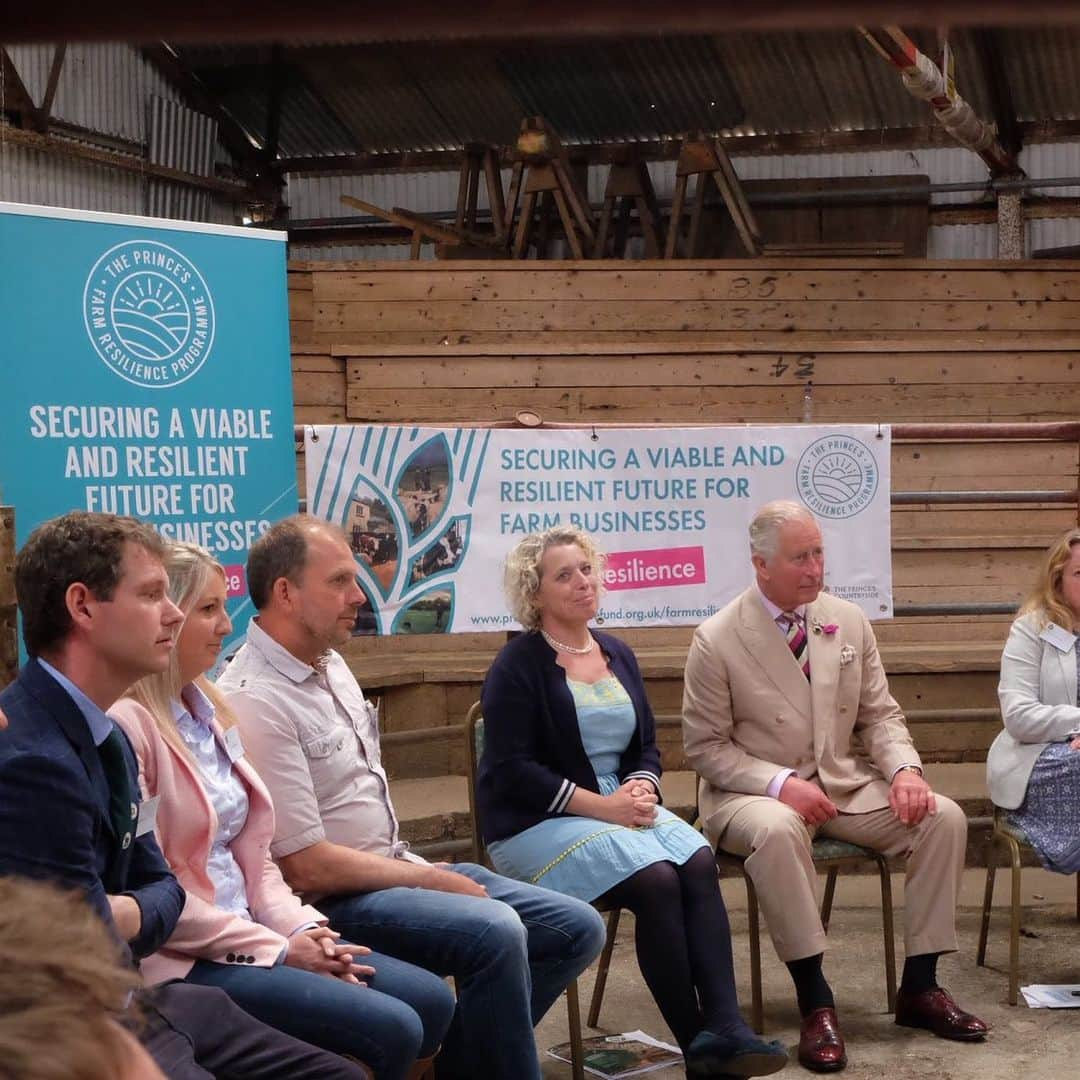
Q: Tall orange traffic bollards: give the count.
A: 0